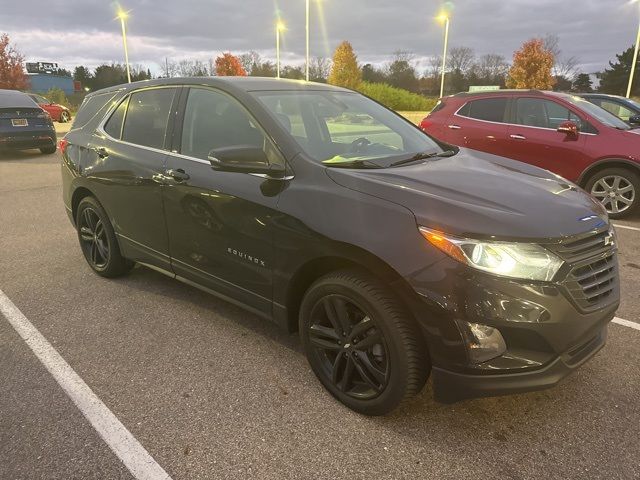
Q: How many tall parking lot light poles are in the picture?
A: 5